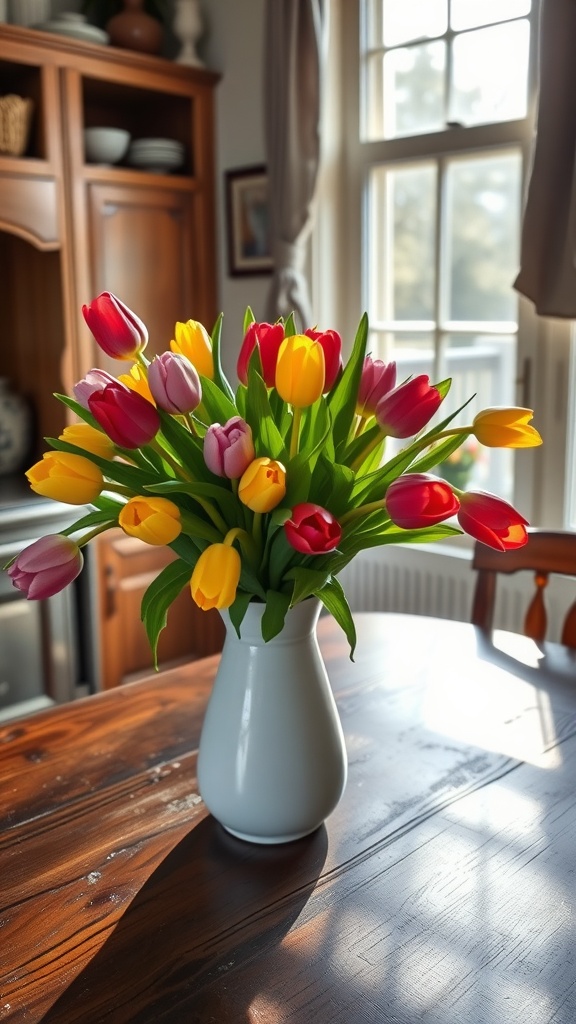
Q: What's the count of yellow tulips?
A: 9